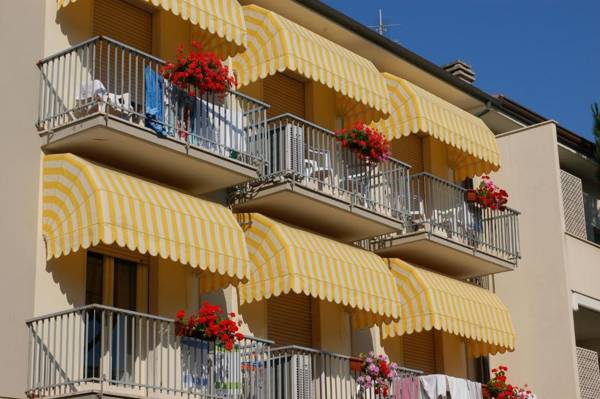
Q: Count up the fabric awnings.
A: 6